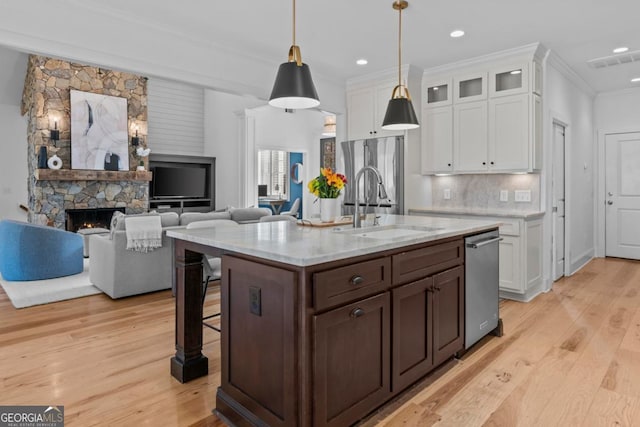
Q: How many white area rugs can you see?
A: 1